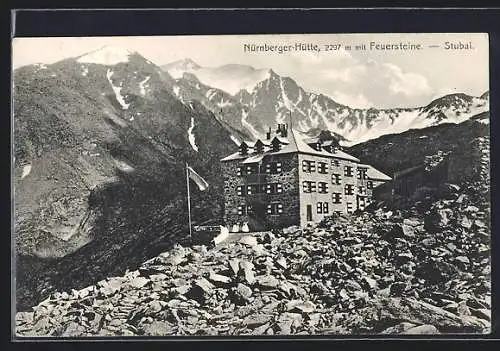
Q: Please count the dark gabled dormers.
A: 5